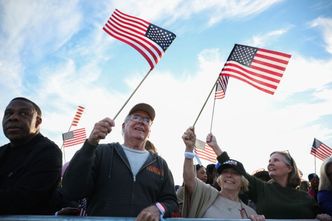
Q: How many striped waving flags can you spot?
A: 7